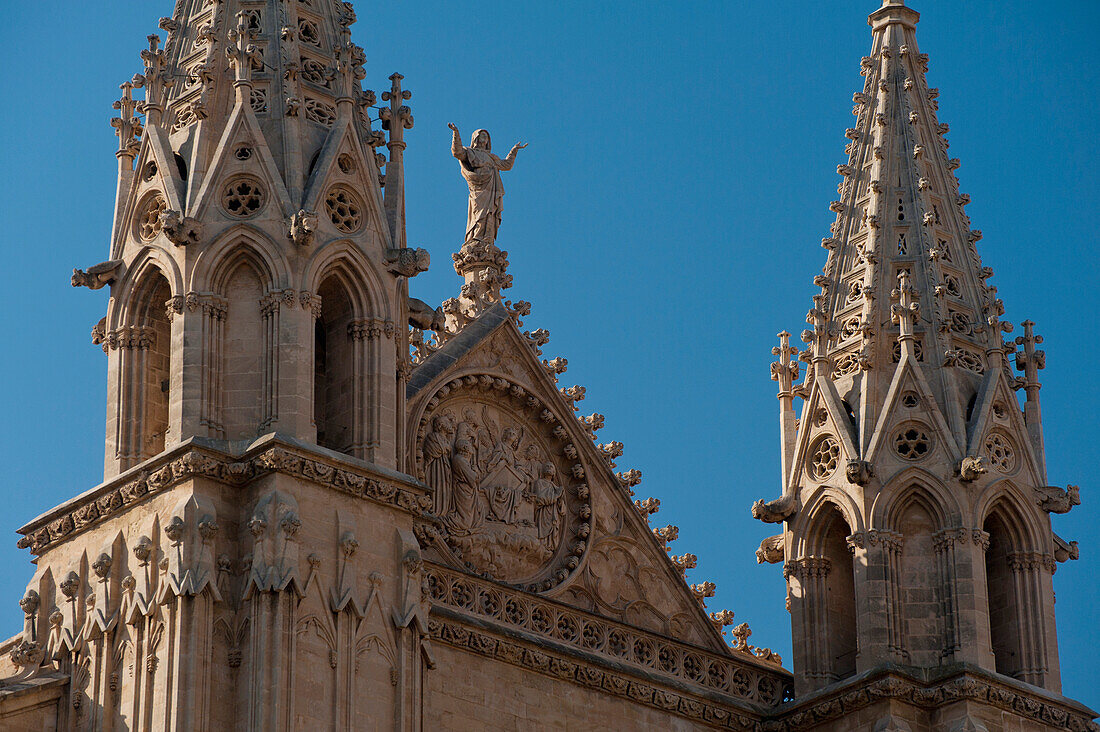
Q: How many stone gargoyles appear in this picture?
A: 12